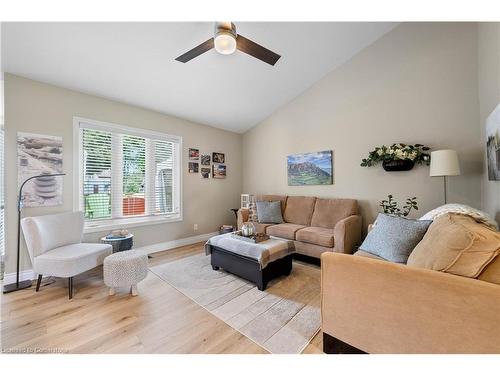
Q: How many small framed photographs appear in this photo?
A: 6